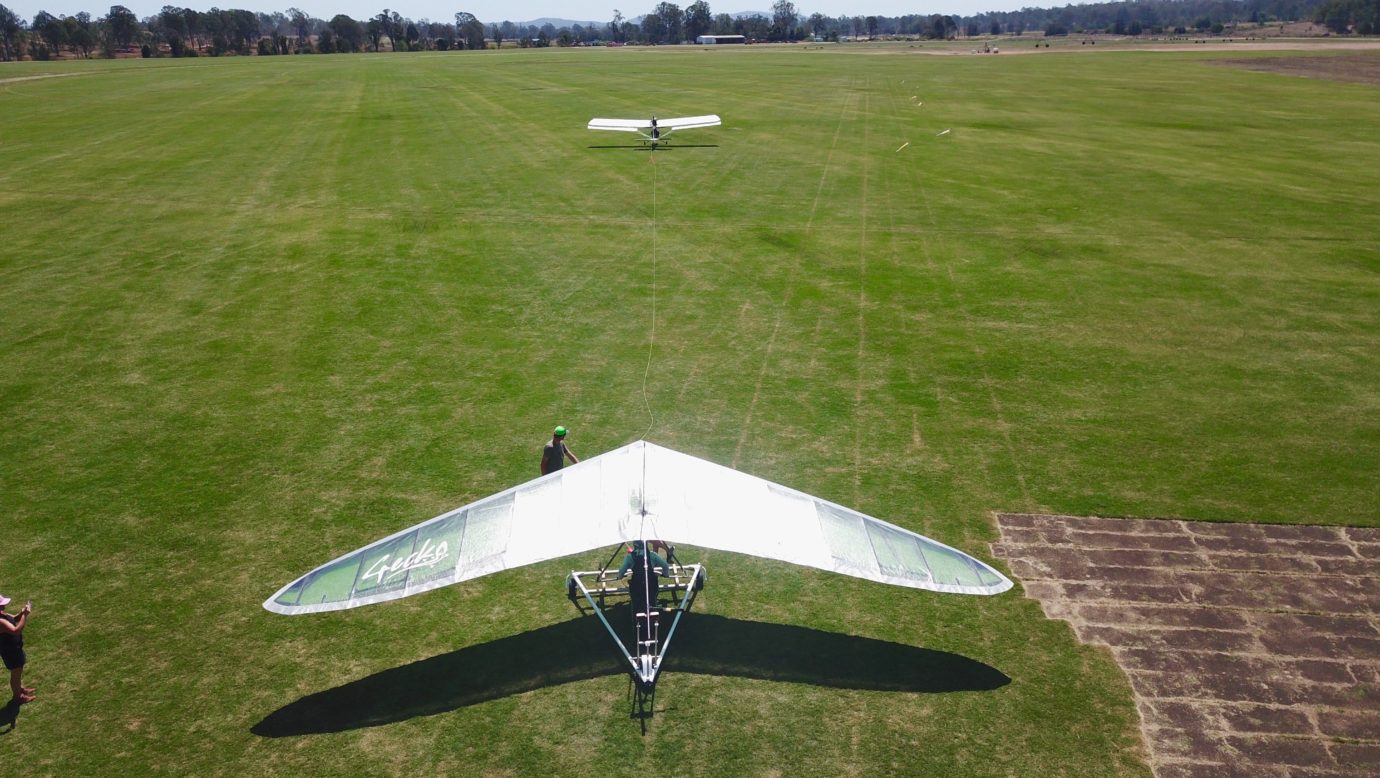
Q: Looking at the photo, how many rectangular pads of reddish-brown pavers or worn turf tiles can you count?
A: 1